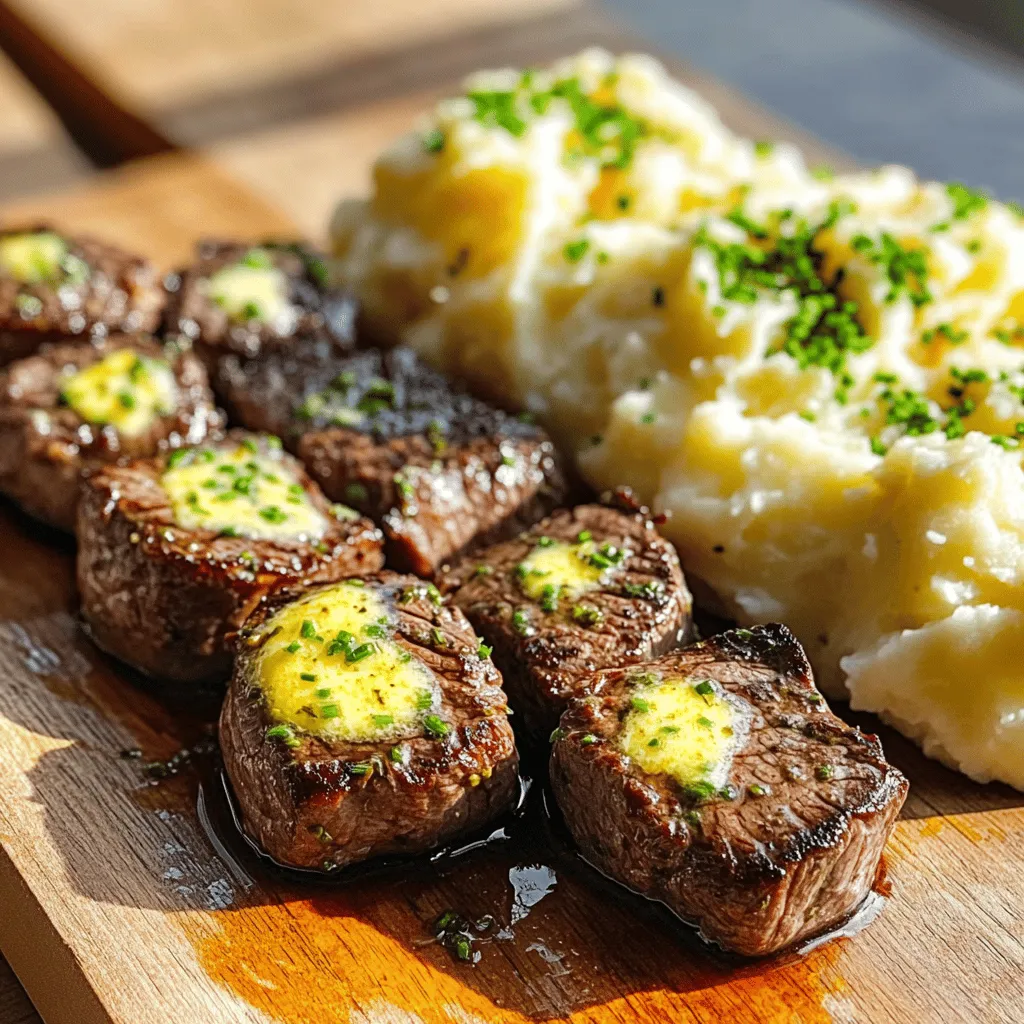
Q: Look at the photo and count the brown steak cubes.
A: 8